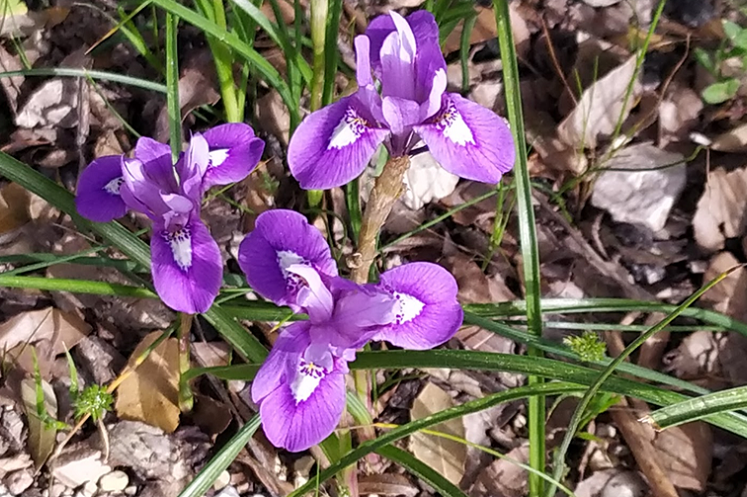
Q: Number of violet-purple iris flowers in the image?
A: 3